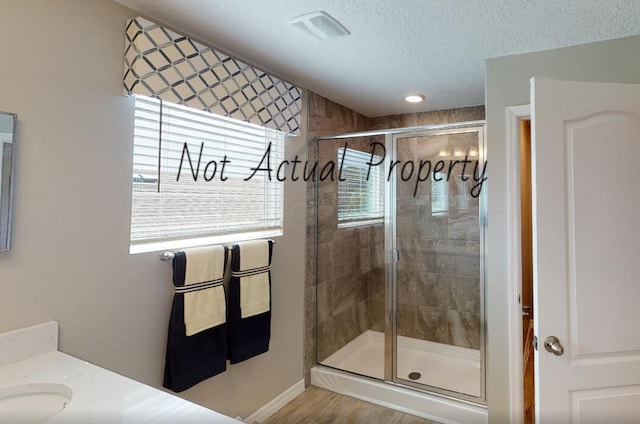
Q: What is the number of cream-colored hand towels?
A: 2